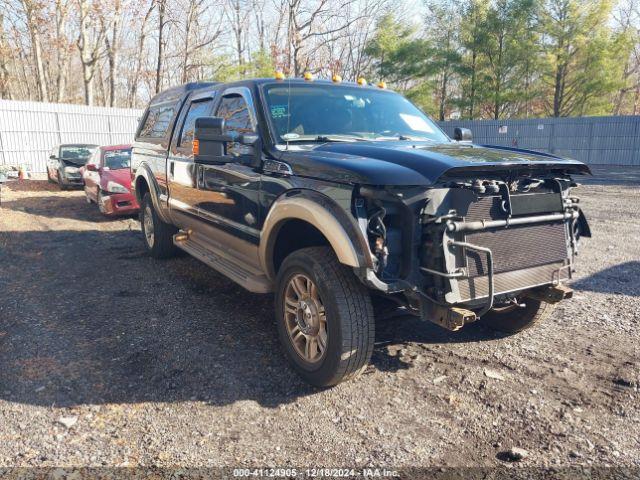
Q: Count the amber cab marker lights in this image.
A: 5